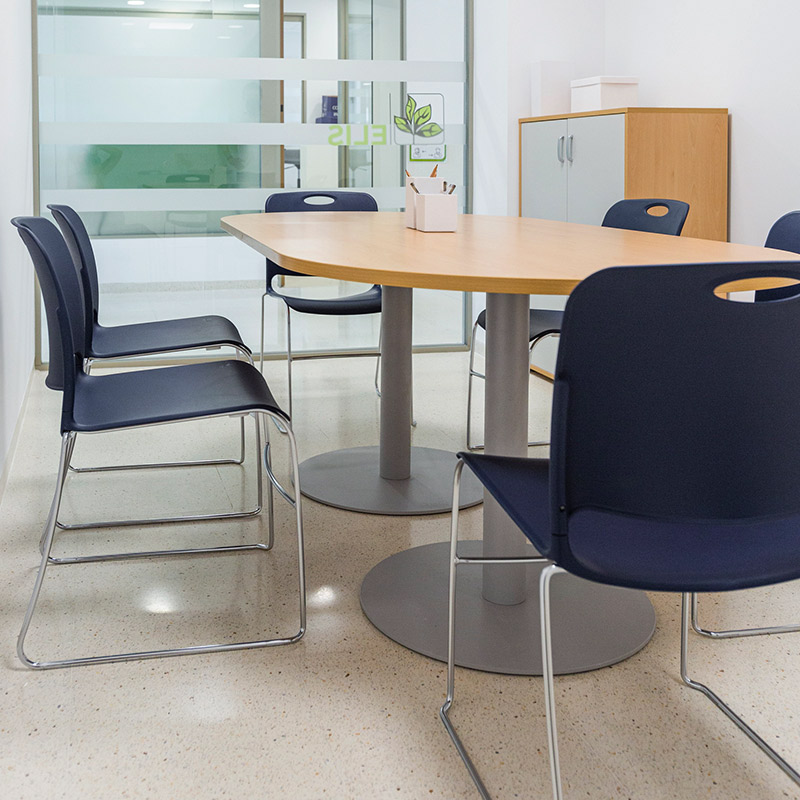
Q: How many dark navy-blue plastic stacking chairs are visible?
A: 6